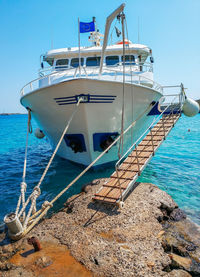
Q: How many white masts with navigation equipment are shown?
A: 1